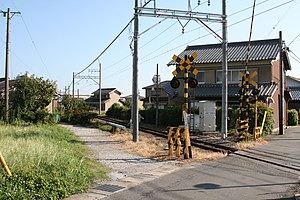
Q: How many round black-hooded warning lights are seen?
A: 2